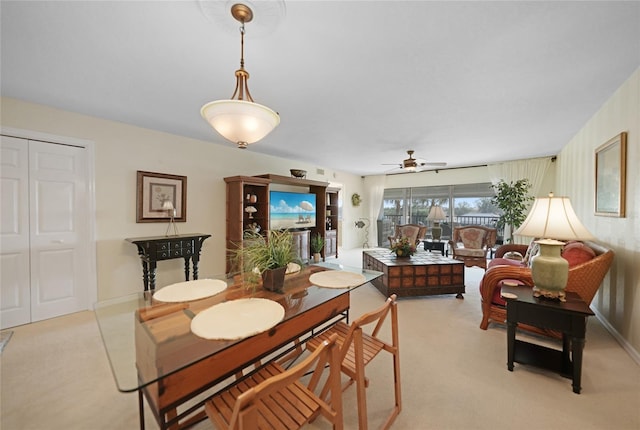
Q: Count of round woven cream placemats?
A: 4